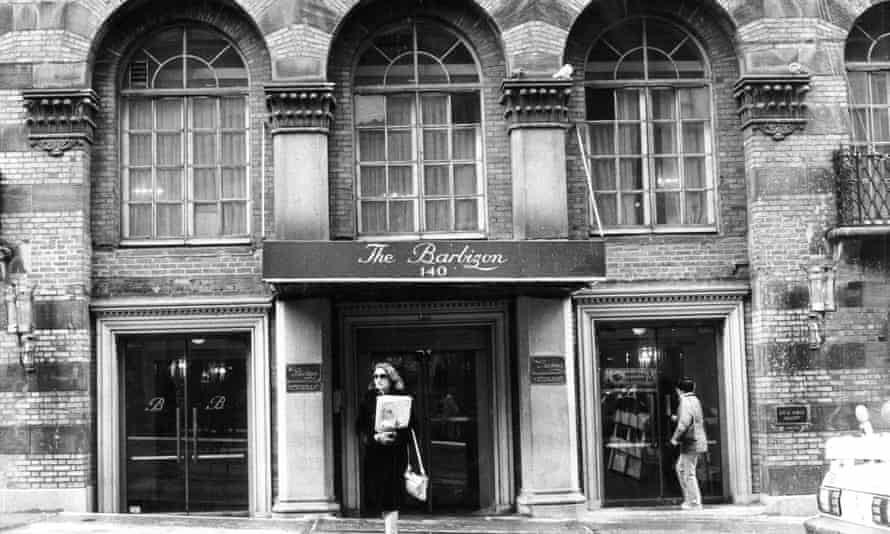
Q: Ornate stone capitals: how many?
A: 4